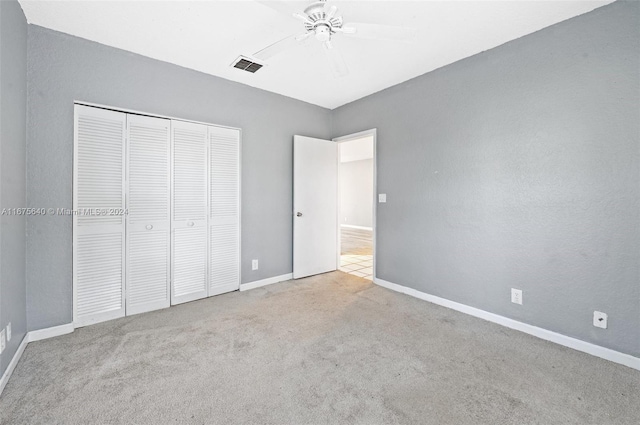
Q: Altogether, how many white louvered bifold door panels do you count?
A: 4